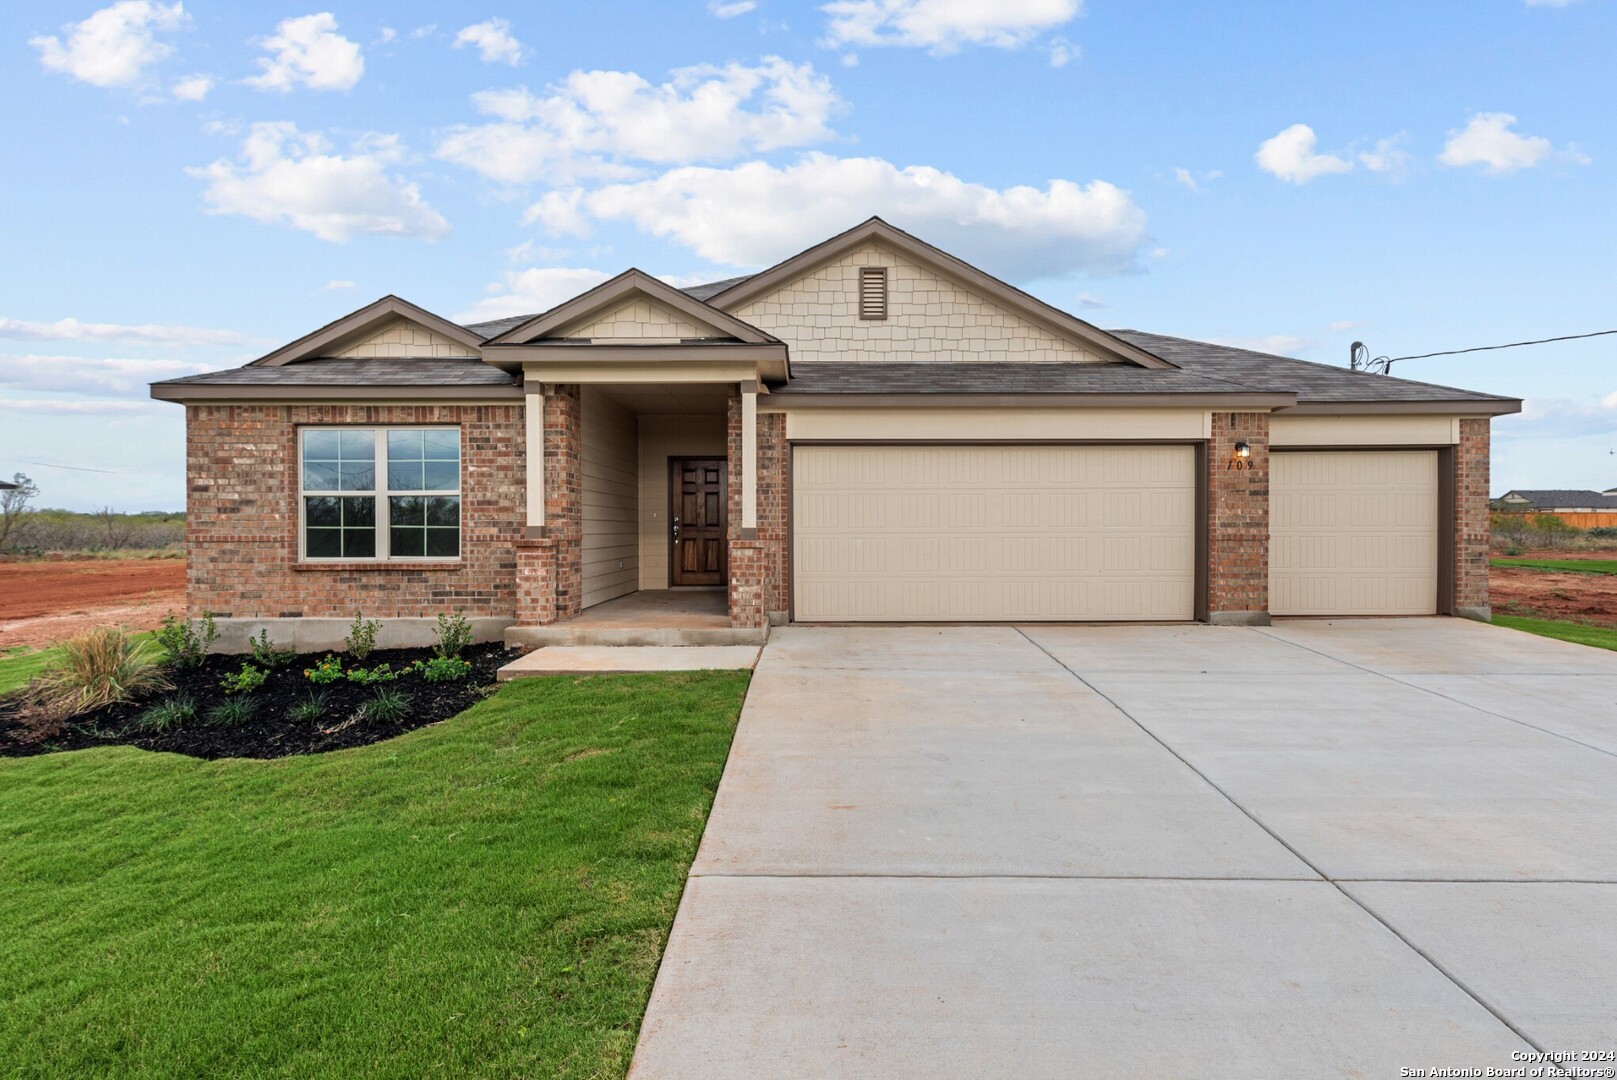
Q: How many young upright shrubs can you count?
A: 4